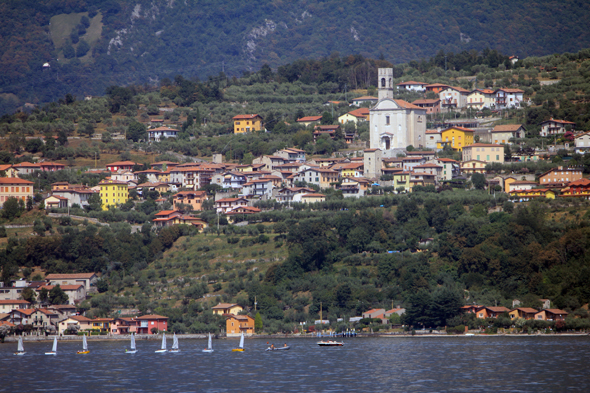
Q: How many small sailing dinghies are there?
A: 8